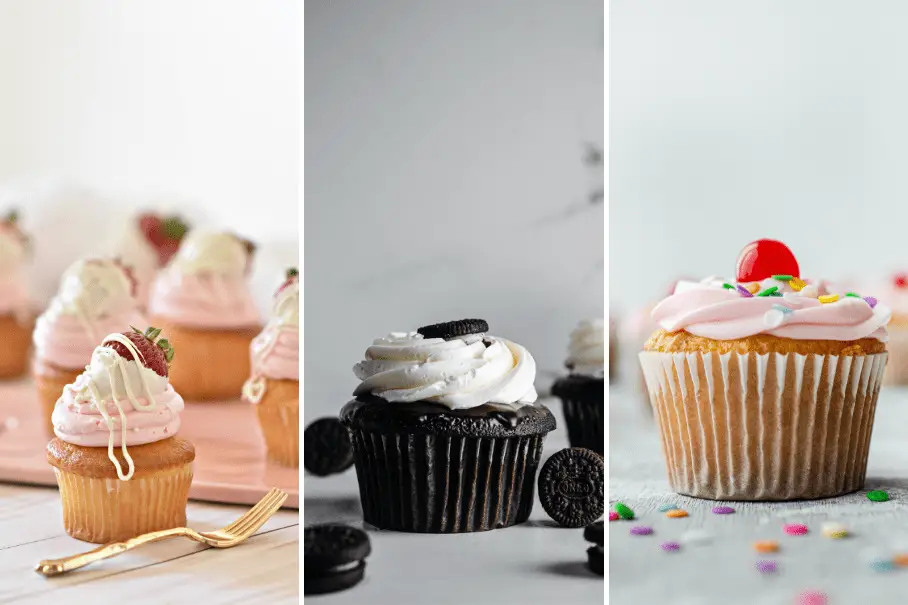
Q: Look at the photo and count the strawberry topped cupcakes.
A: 6